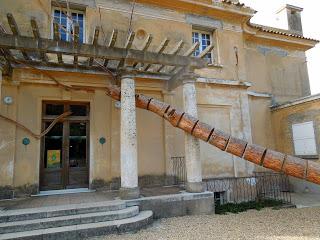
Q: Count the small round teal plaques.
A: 2